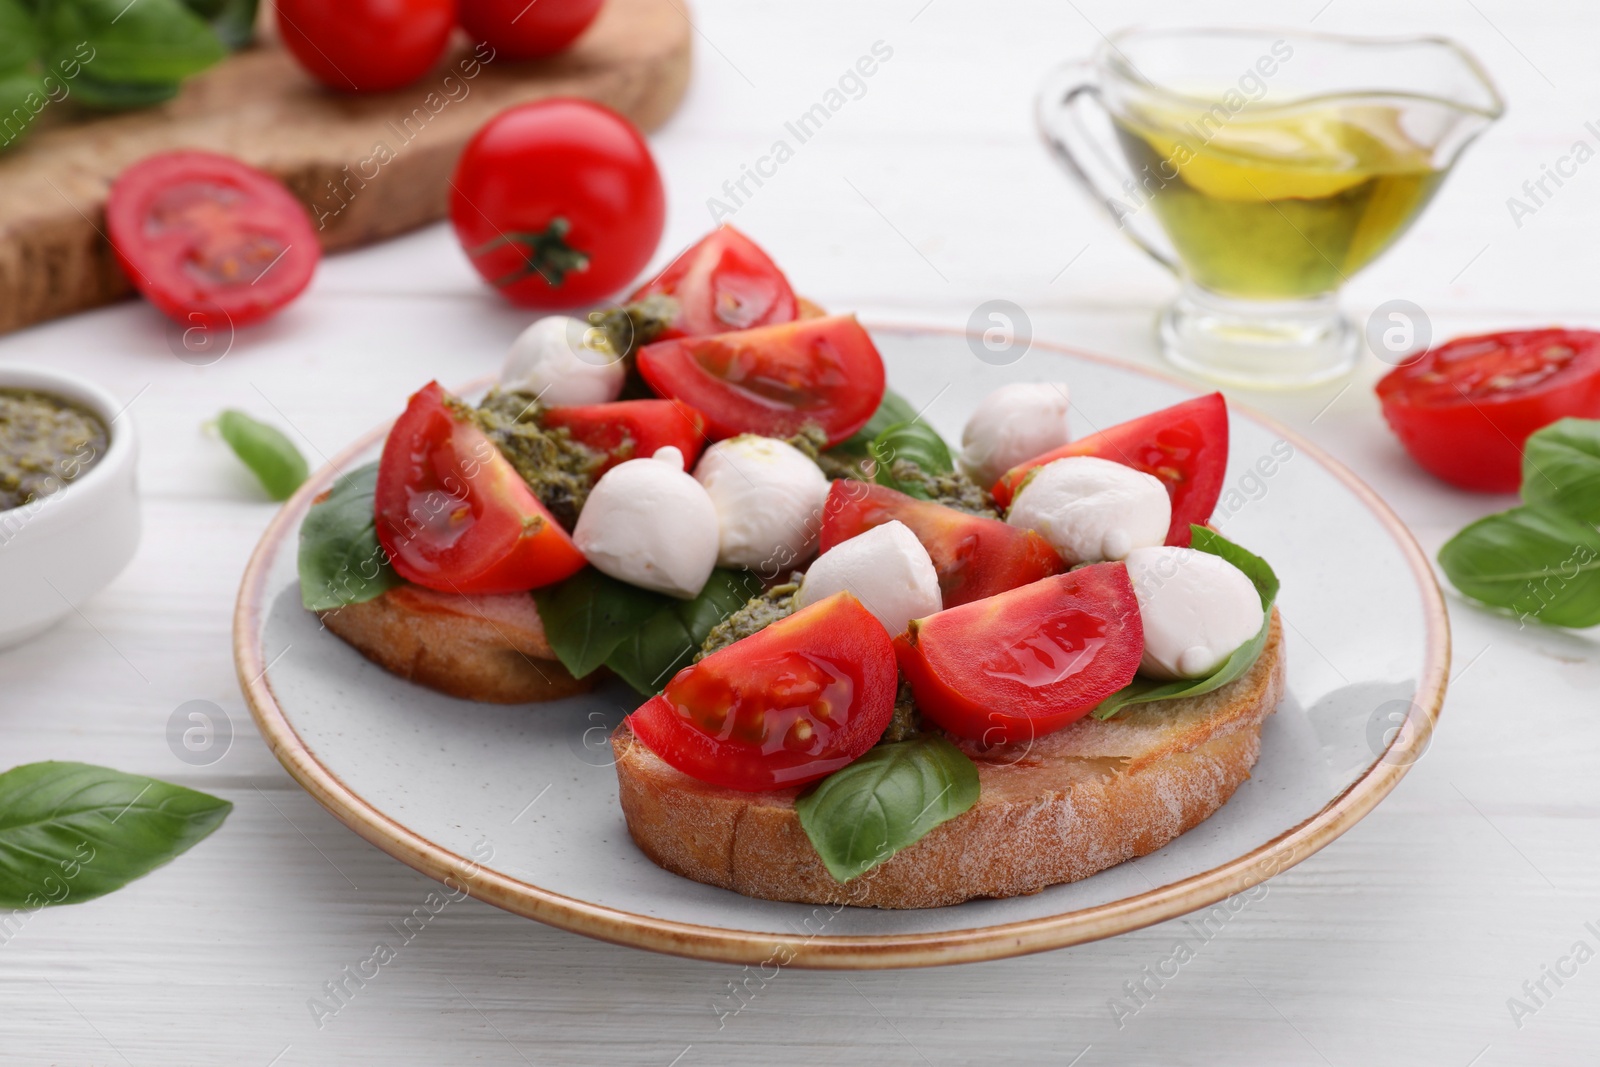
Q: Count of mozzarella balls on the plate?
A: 7